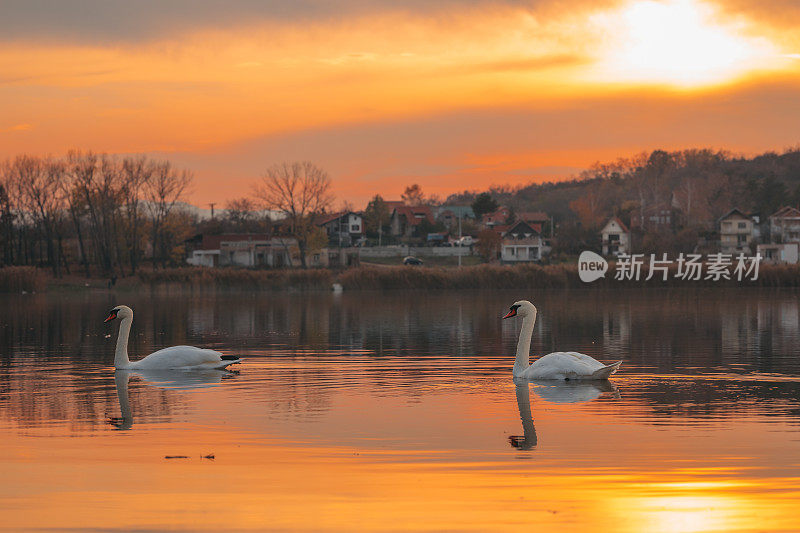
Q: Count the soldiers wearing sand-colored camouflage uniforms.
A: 0